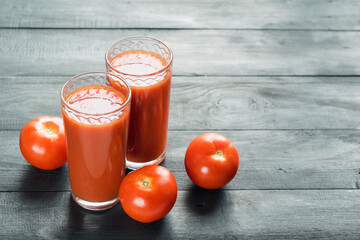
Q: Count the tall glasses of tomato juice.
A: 2